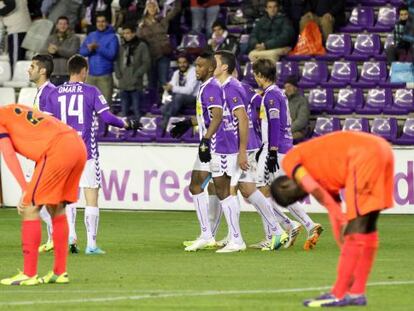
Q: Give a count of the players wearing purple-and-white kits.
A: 6